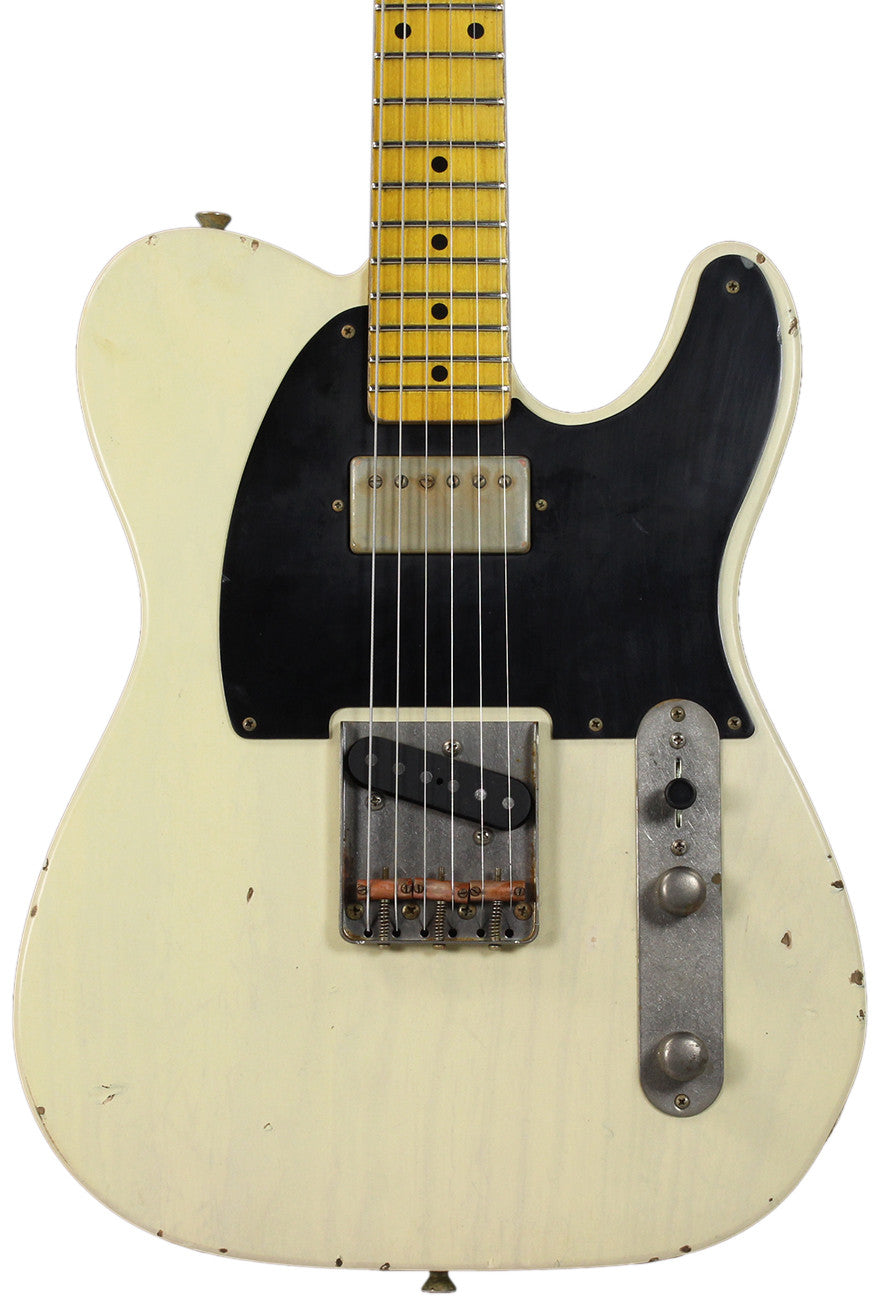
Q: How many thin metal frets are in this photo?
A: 11